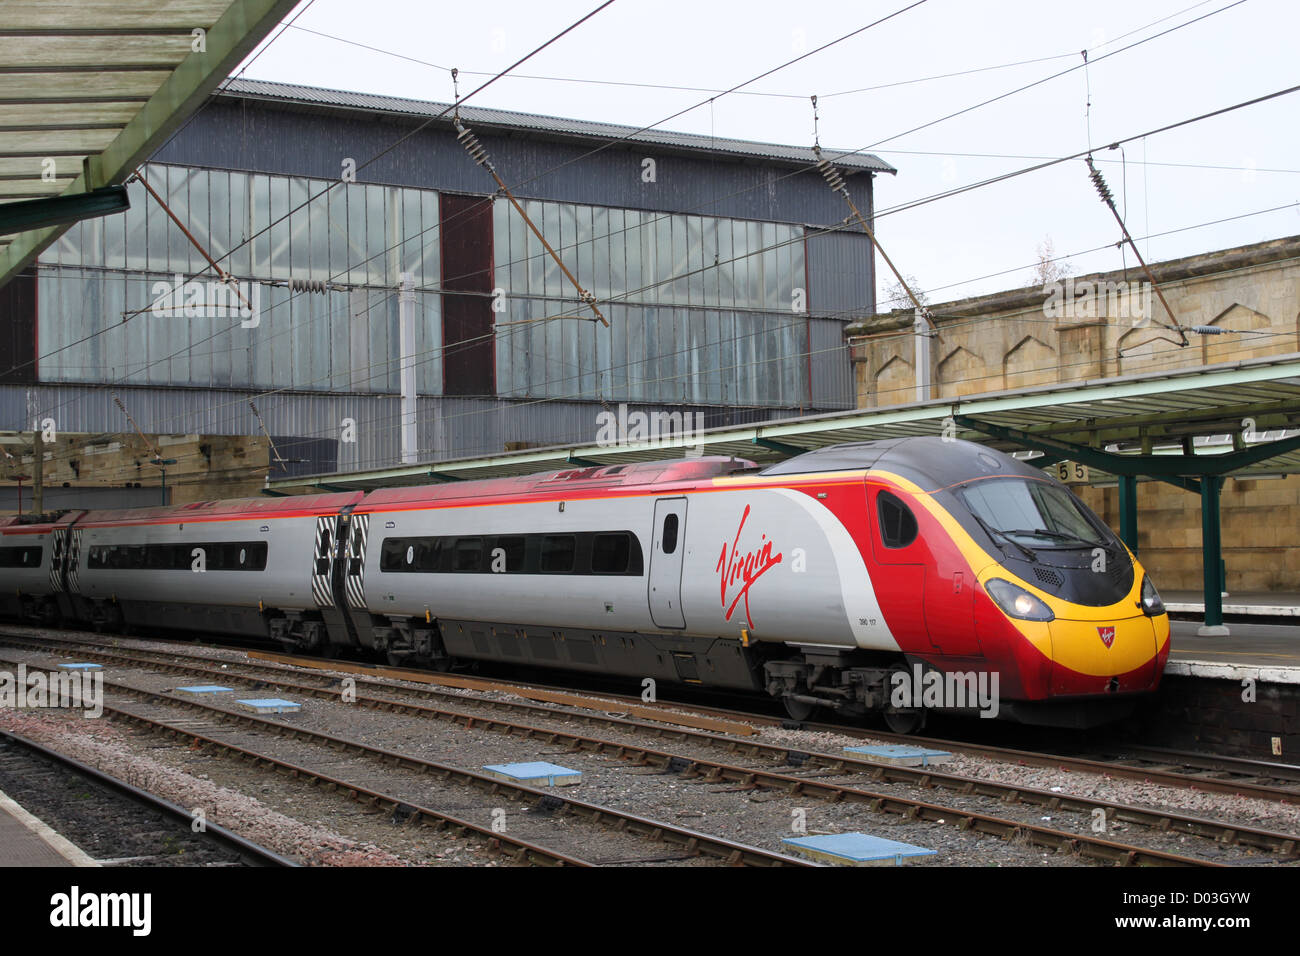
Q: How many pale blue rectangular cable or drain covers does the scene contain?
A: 6